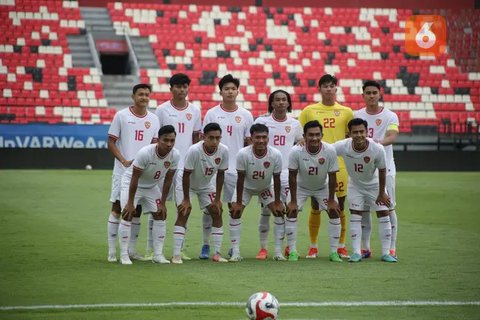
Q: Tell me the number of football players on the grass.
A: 11